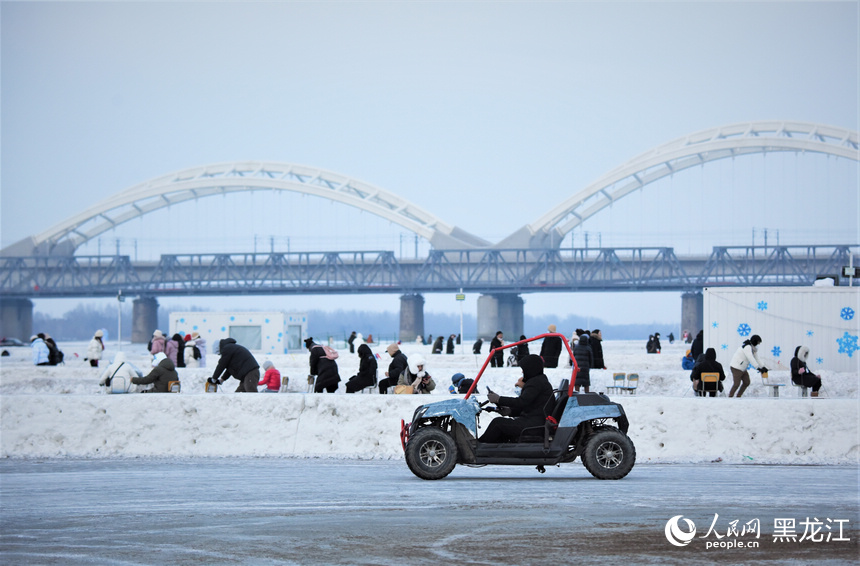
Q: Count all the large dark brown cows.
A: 0